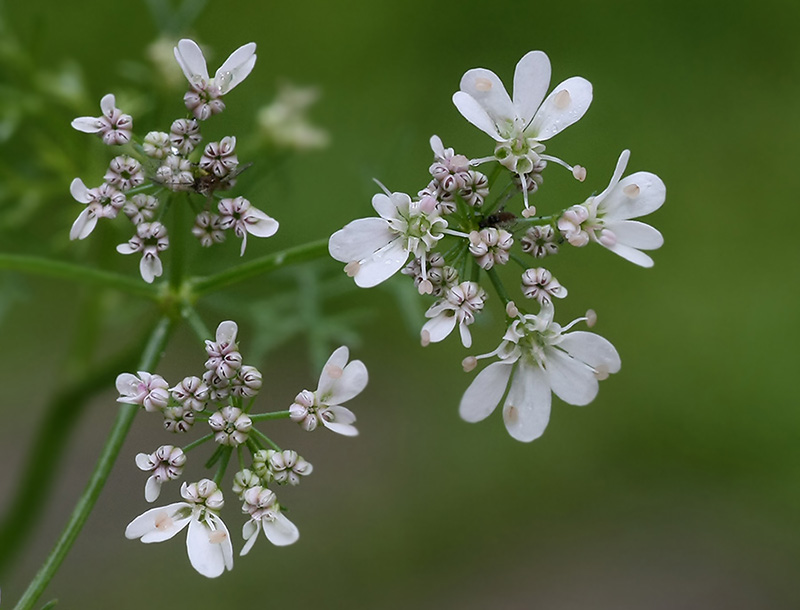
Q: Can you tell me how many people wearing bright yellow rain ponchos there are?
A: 0